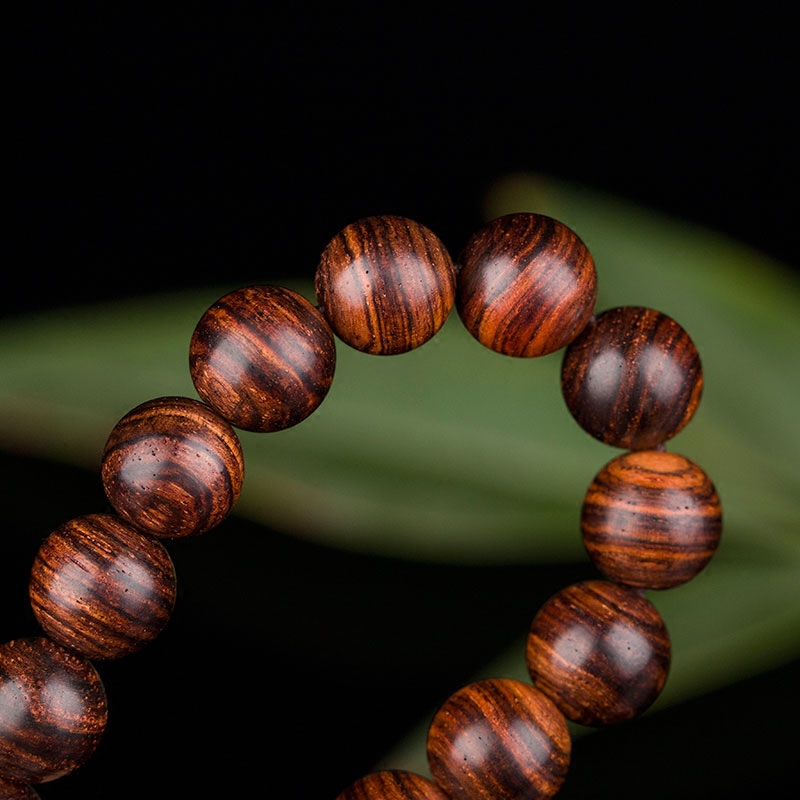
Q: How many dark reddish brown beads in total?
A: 12